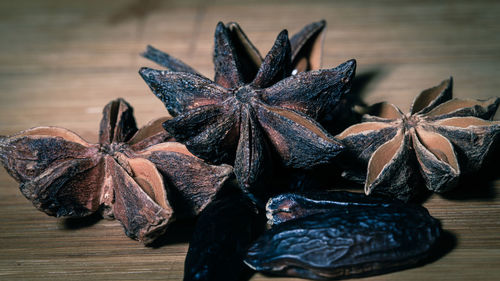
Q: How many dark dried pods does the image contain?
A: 3